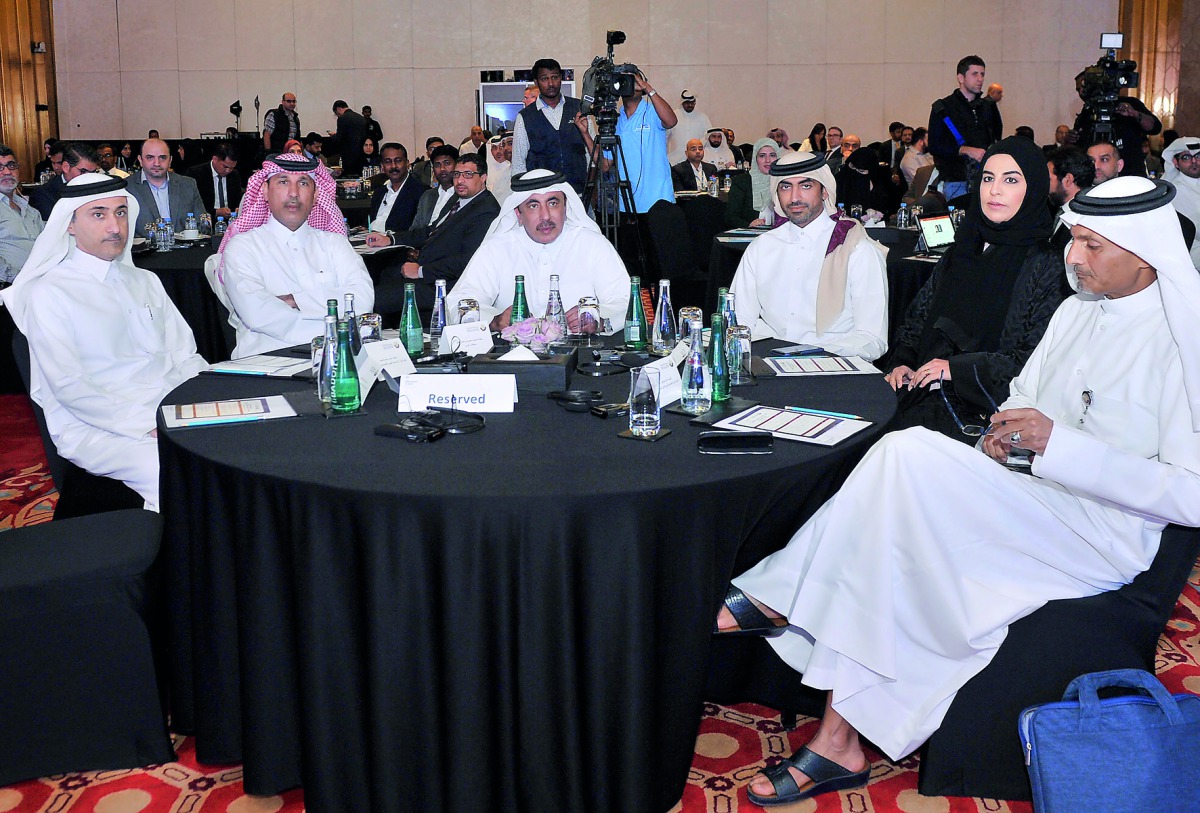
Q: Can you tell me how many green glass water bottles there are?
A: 7